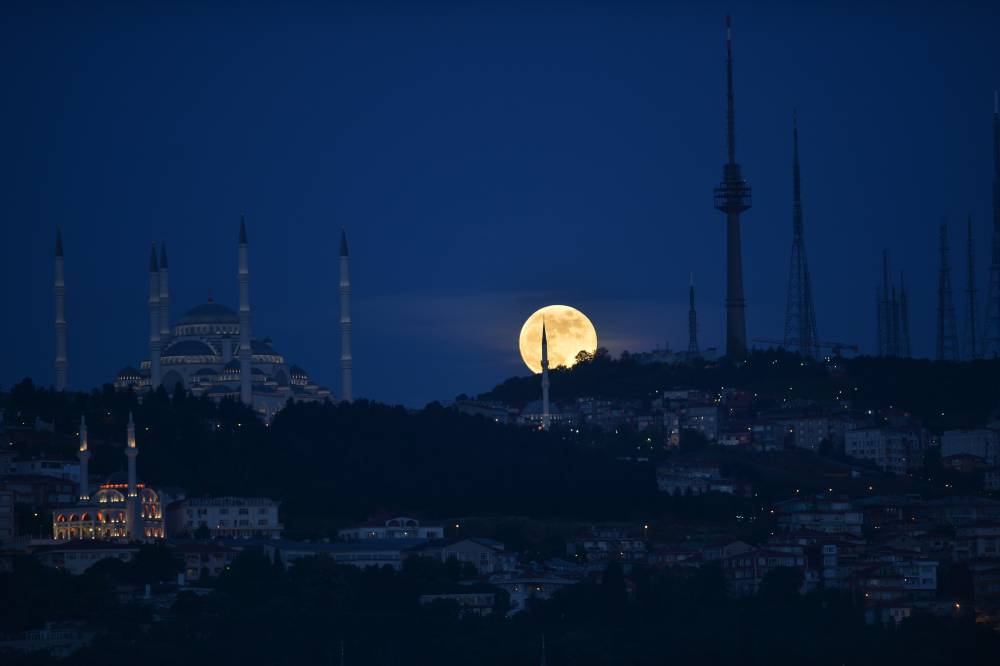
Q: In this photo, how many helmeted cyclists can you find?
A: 0